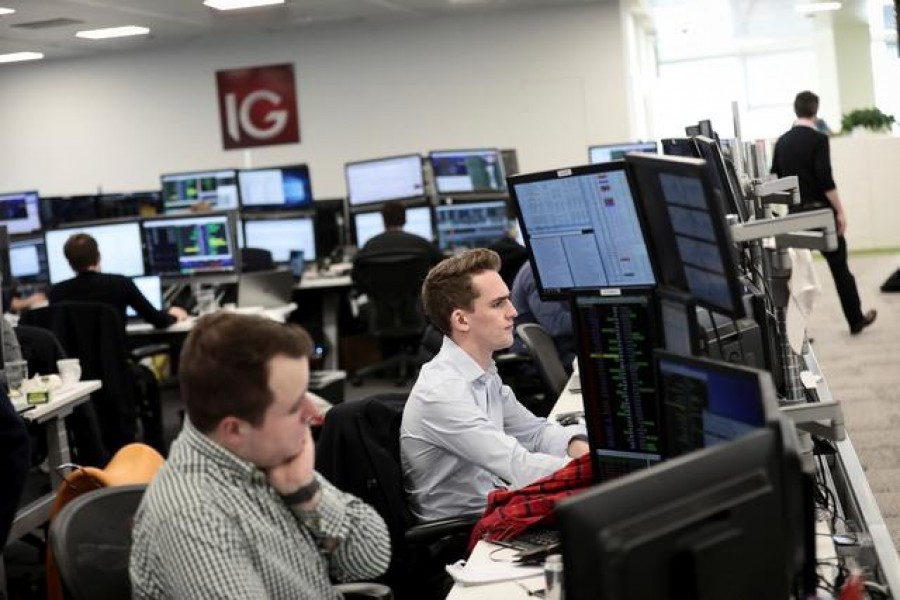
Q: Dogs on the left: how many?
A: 0